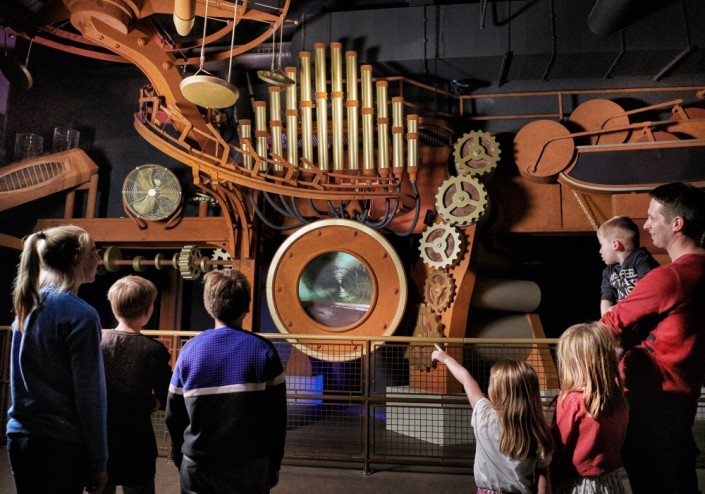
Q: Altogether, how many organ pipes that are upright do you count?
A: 12